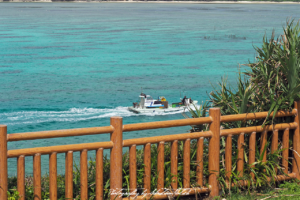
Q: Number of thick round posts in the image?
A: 4